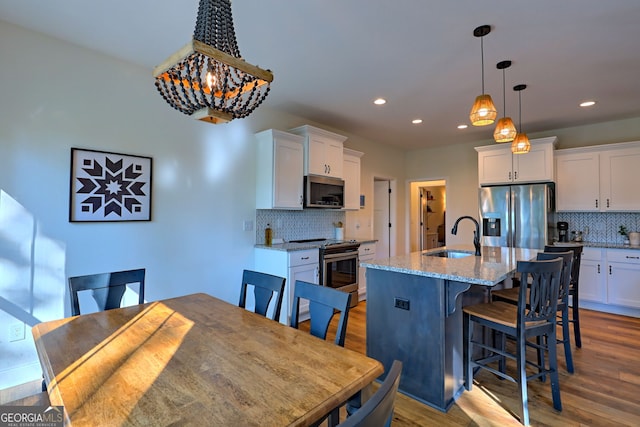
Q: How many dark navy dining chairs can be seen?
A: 4